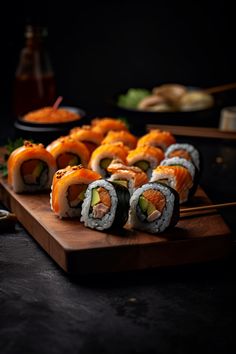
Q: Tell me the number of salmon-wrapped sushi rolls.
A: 11